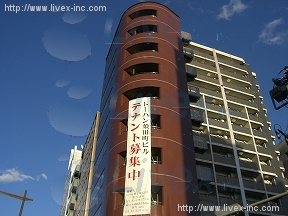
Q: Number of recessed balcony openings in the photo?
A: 8